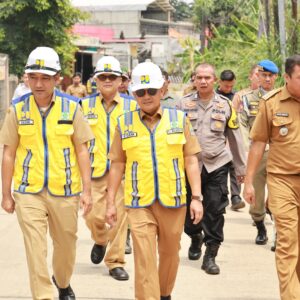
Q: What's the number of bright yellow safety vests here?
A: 3